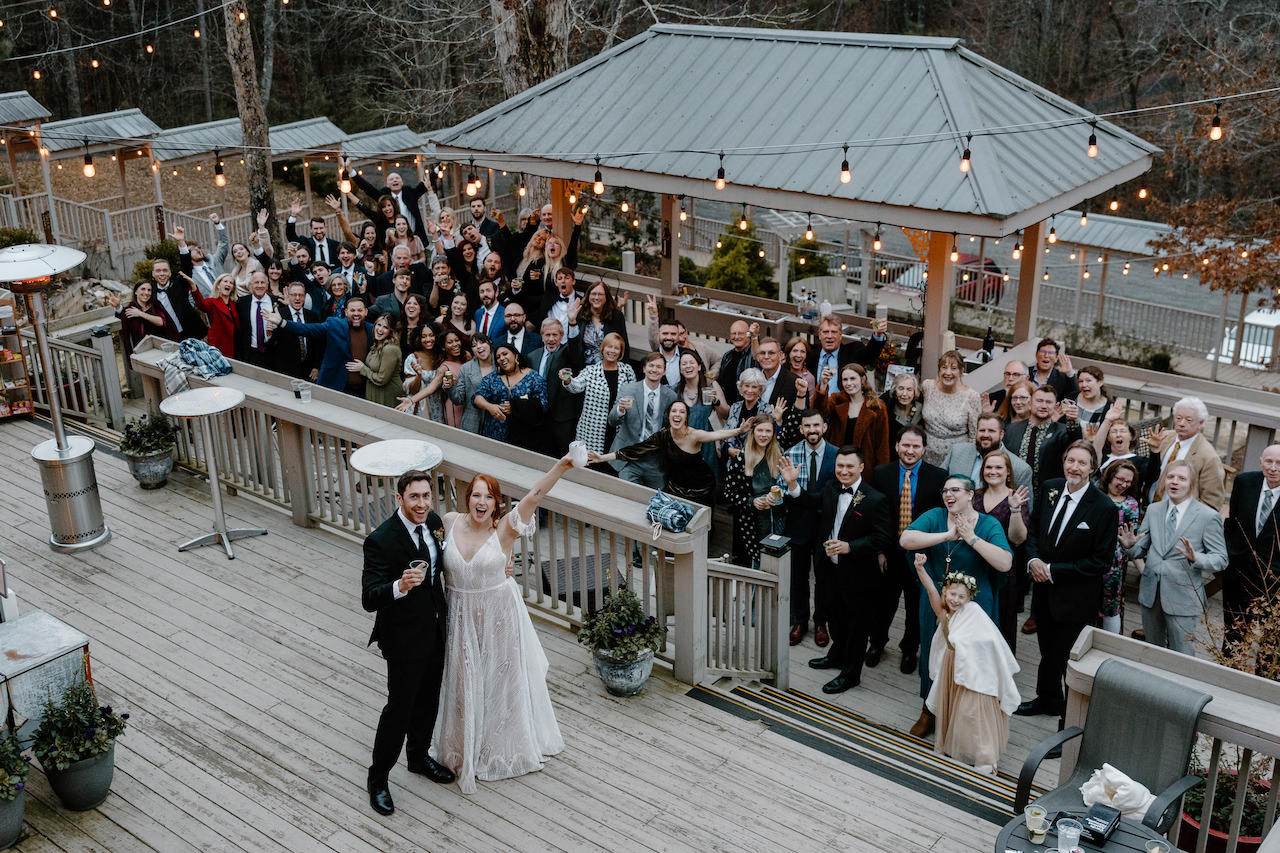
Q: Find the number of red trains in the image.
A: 0